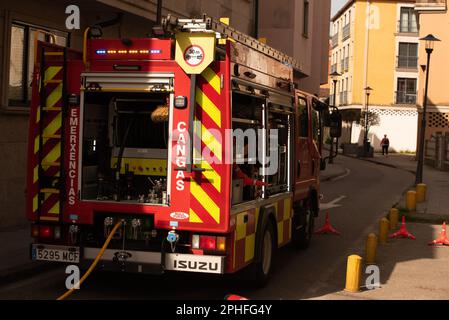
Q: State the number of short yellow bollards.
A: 6